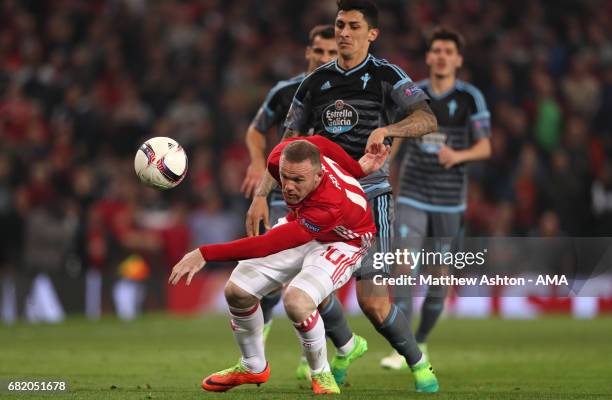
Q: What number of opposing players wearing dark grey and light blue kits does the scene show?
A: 3